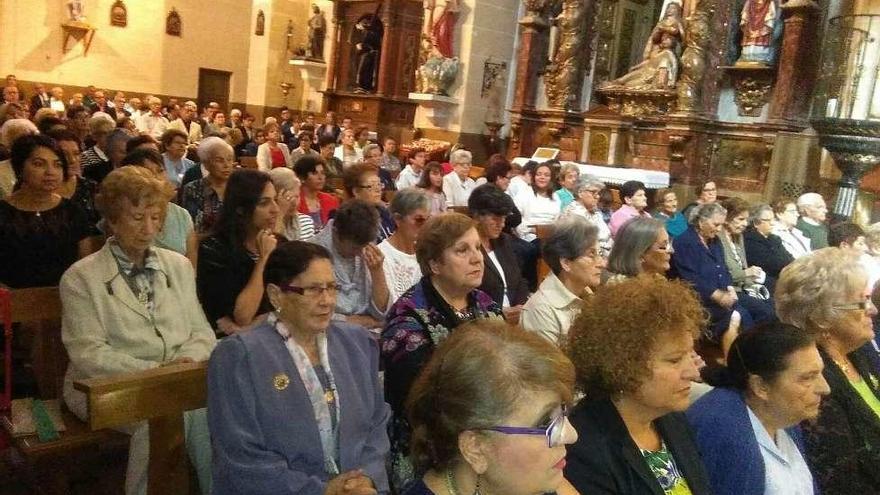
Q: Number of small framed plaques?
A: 3